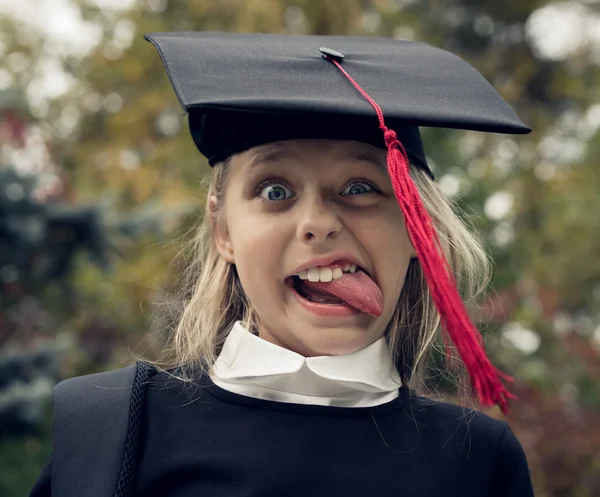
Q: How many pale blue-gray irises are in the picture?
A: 2